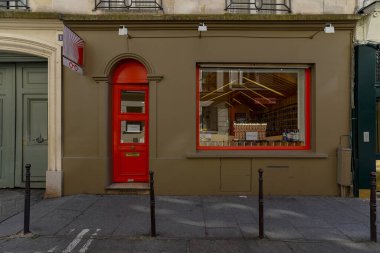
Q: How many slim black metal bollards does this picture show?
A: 4